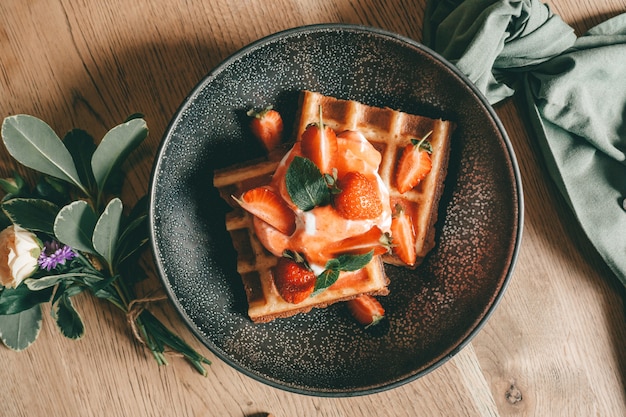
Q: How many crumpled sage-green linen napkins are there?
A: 1